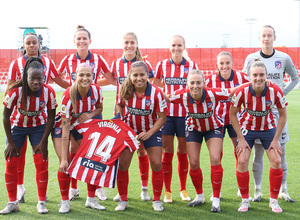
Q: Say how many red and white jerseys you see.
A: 11